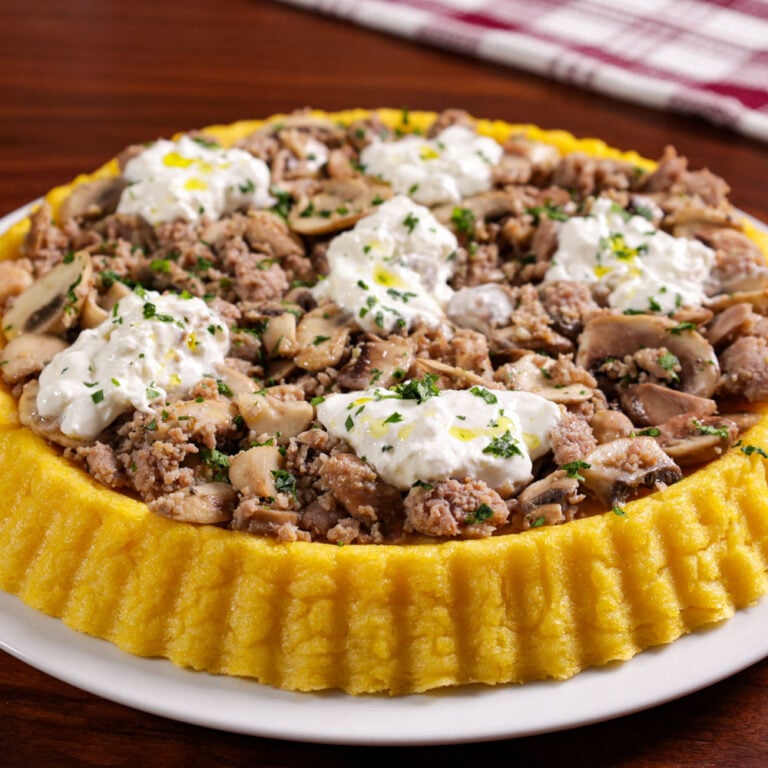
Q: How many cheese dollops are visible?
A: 6